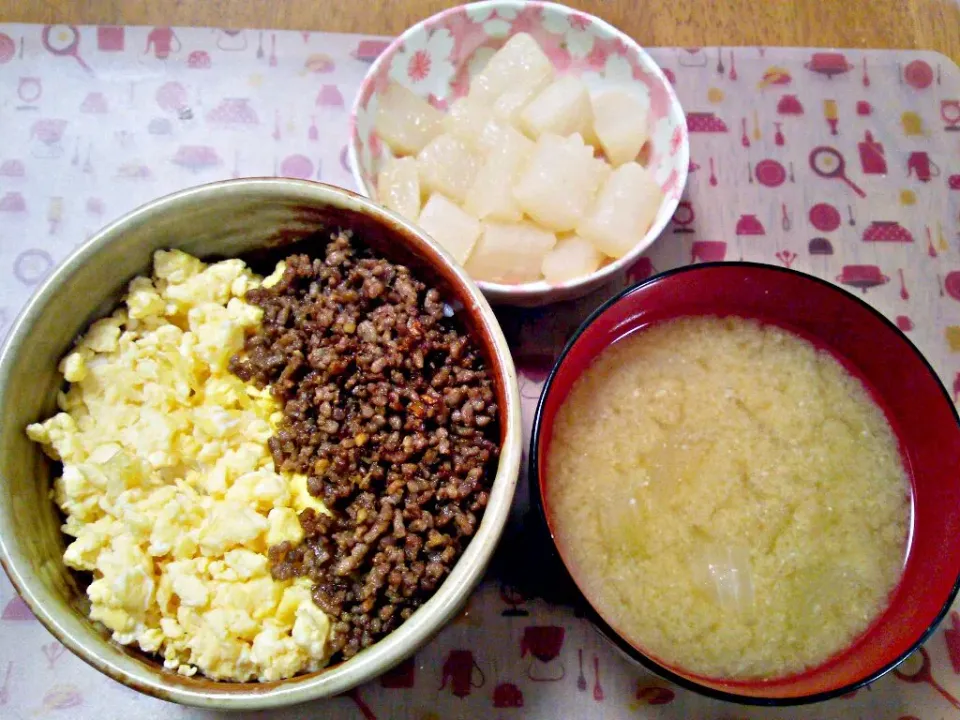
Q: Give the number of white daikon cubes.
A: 13